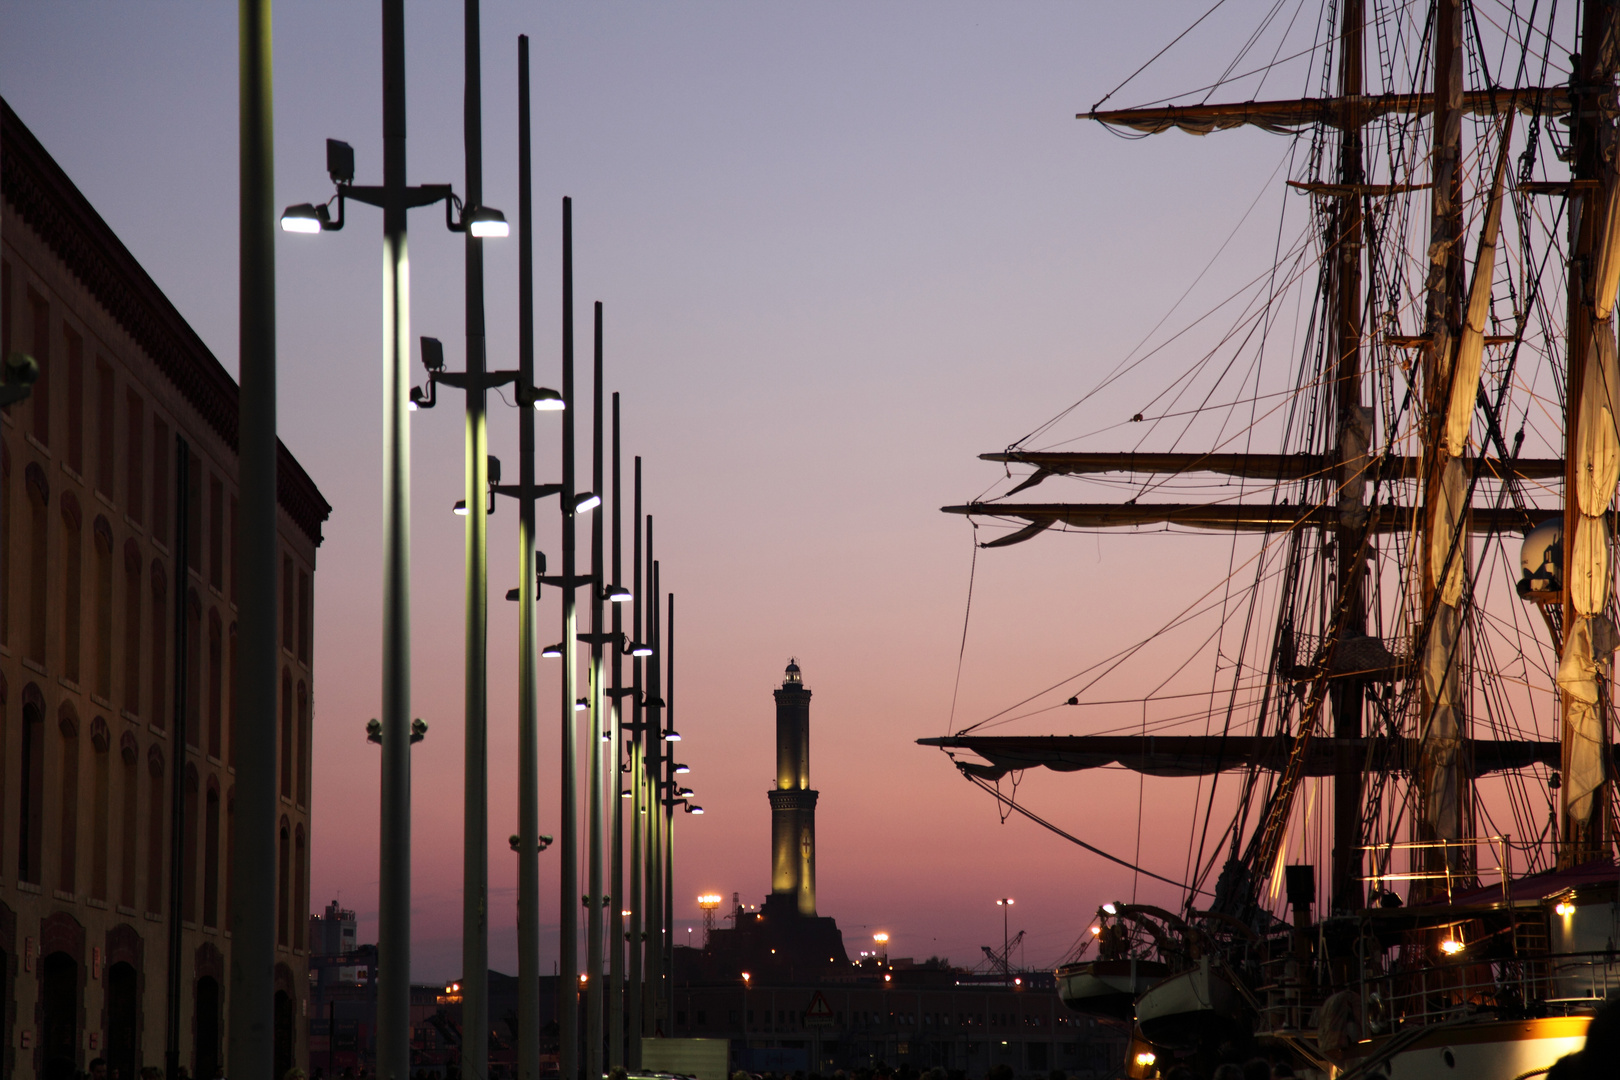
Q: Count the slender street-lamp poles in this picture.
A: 11